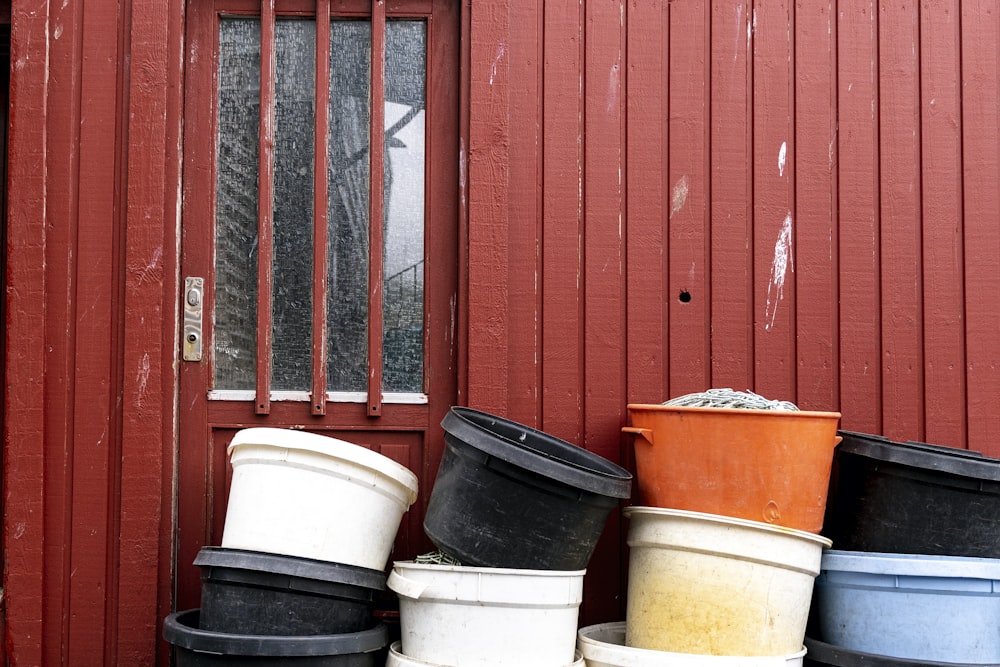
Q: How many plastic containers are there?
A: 12